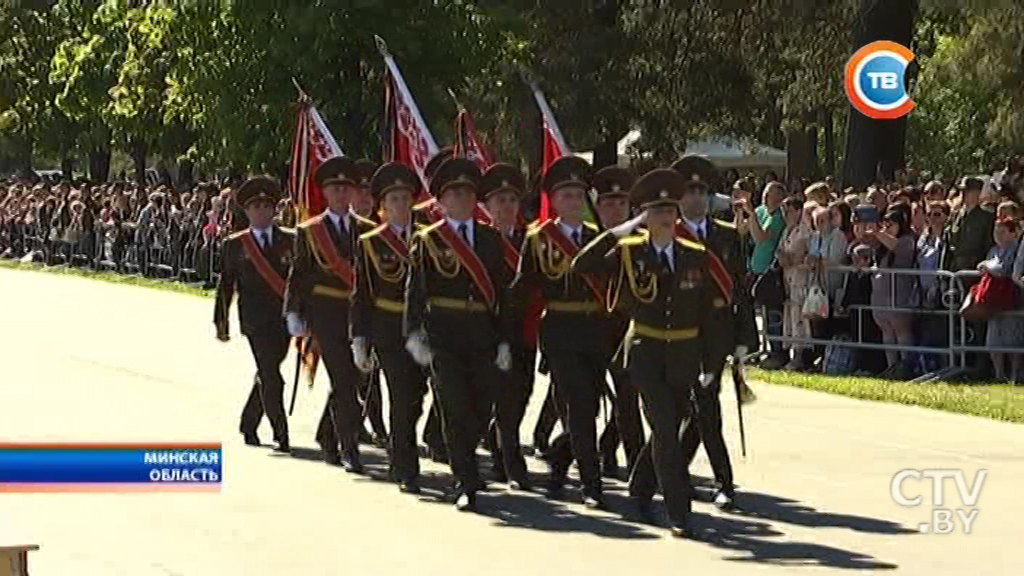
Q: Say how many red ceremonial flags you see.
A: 4